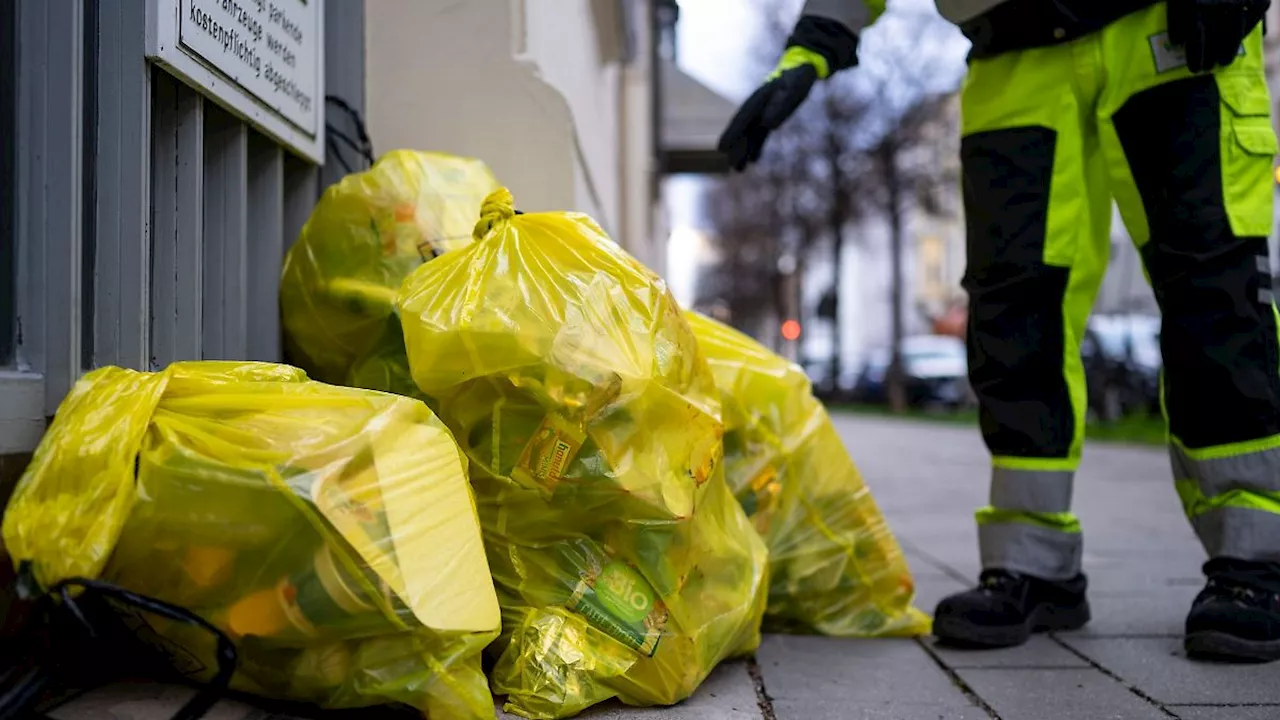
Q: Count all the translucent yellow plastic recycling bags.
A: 4